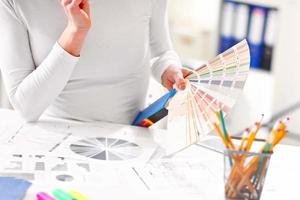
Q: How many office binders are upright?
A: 4